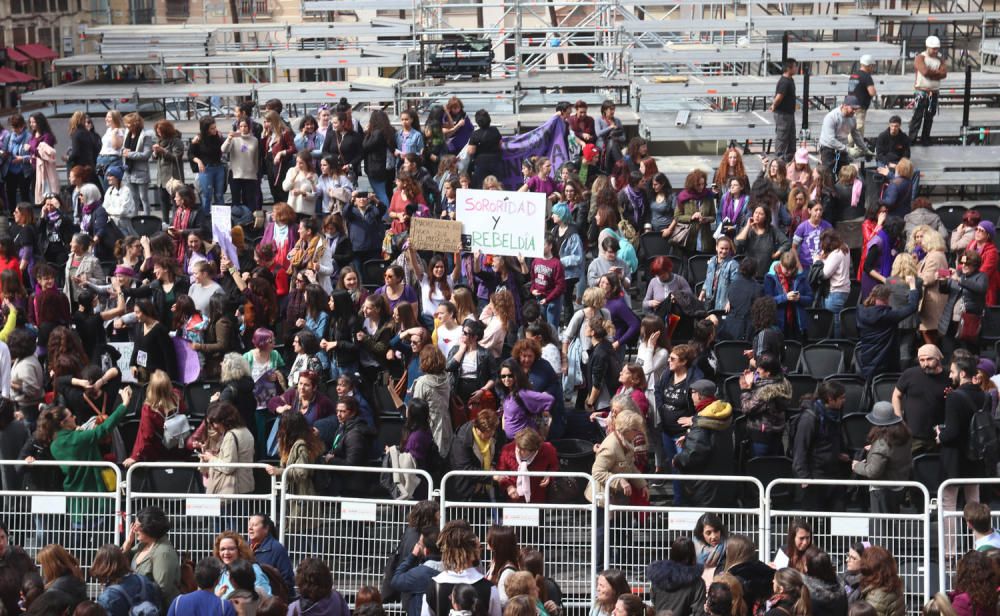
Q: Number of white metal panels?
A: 7